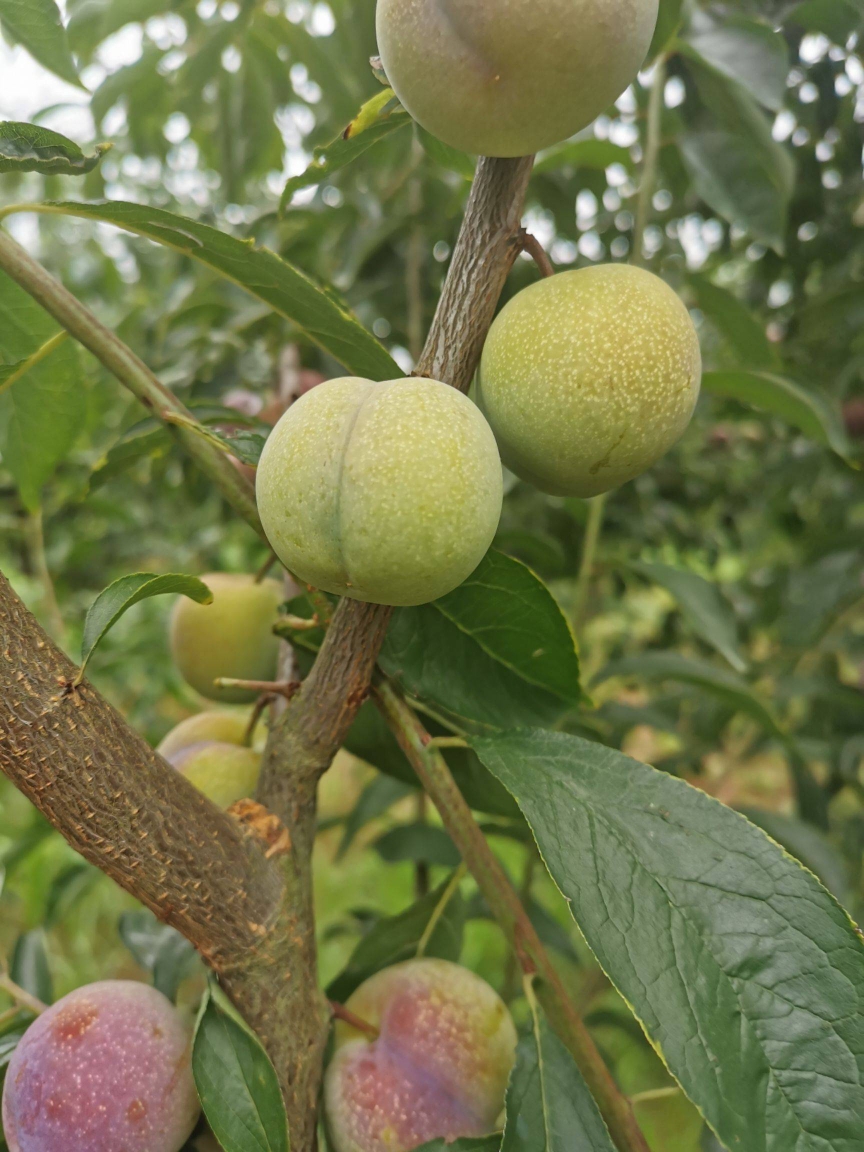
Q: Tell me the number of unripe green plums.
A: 5